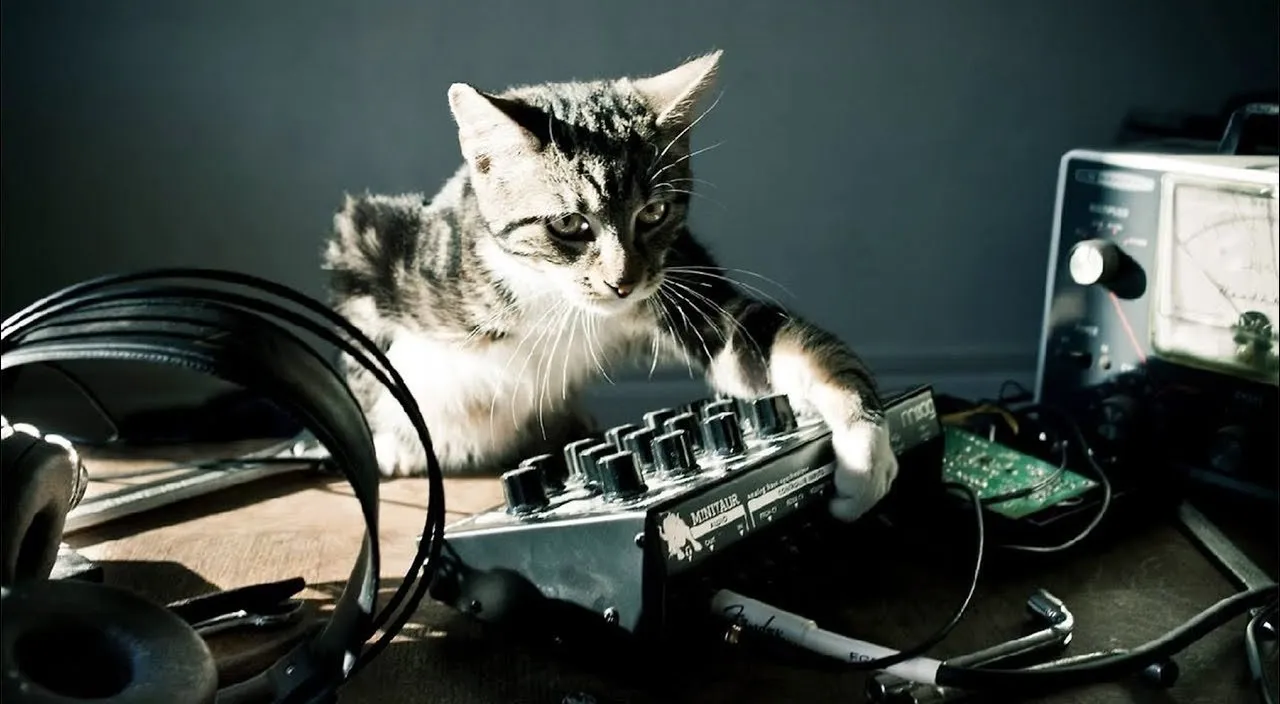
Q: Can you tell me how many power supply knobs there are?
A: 1